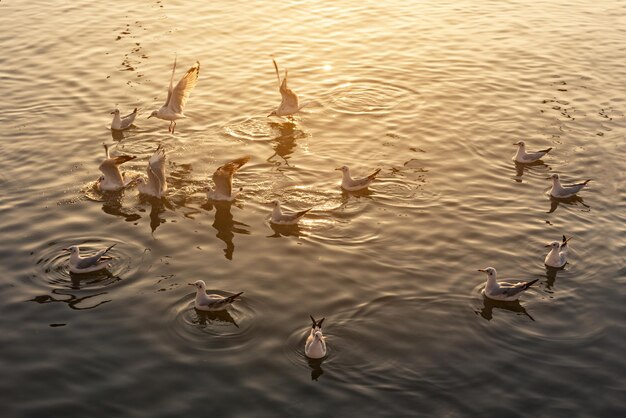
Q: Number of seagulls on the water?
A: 13